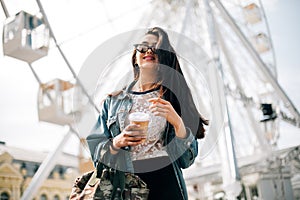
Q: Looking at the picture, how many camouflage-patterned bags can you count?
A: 1